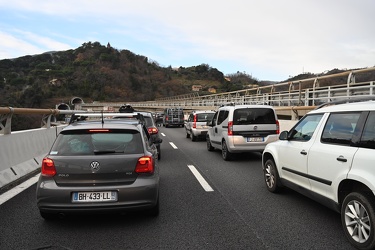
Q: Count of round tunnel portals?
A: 2